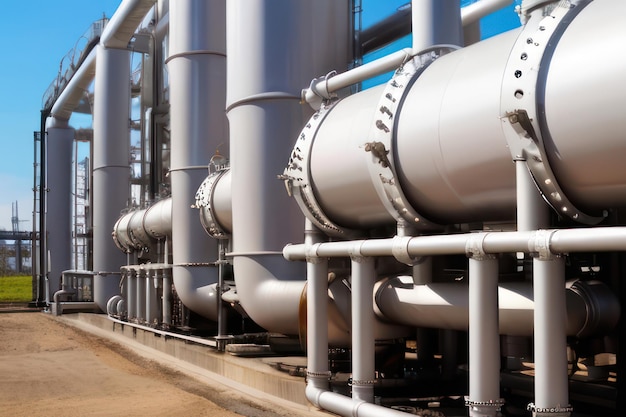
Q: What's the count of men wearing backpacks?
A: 0